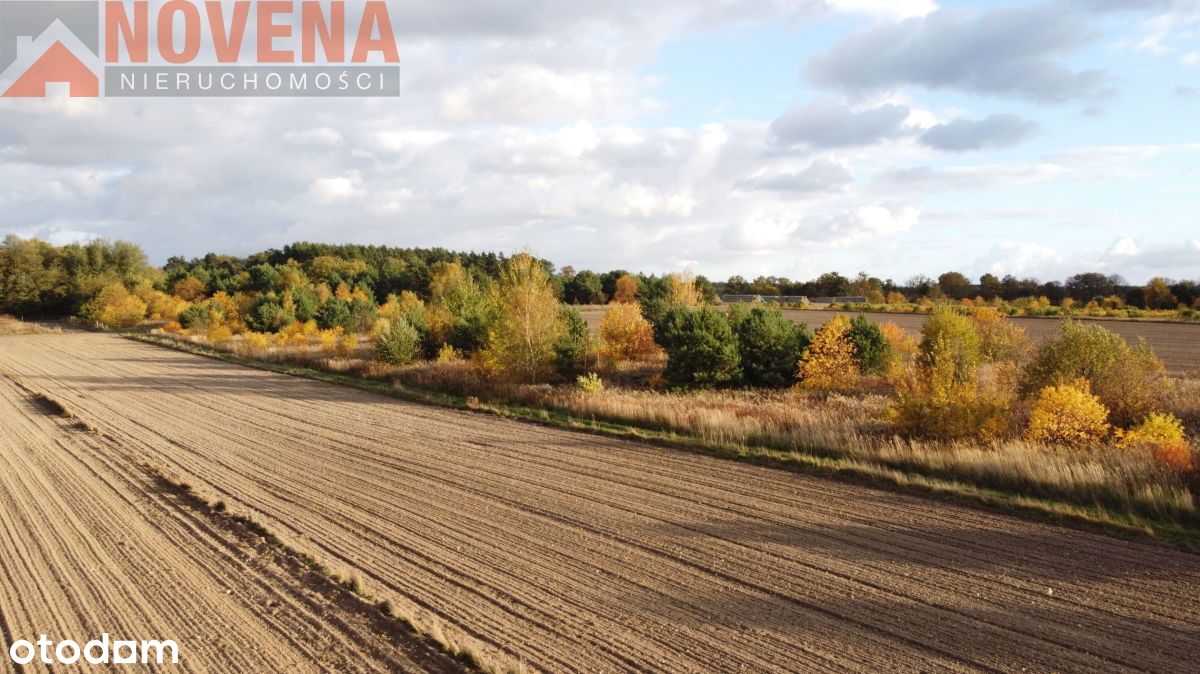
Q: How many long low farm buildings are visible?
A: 3